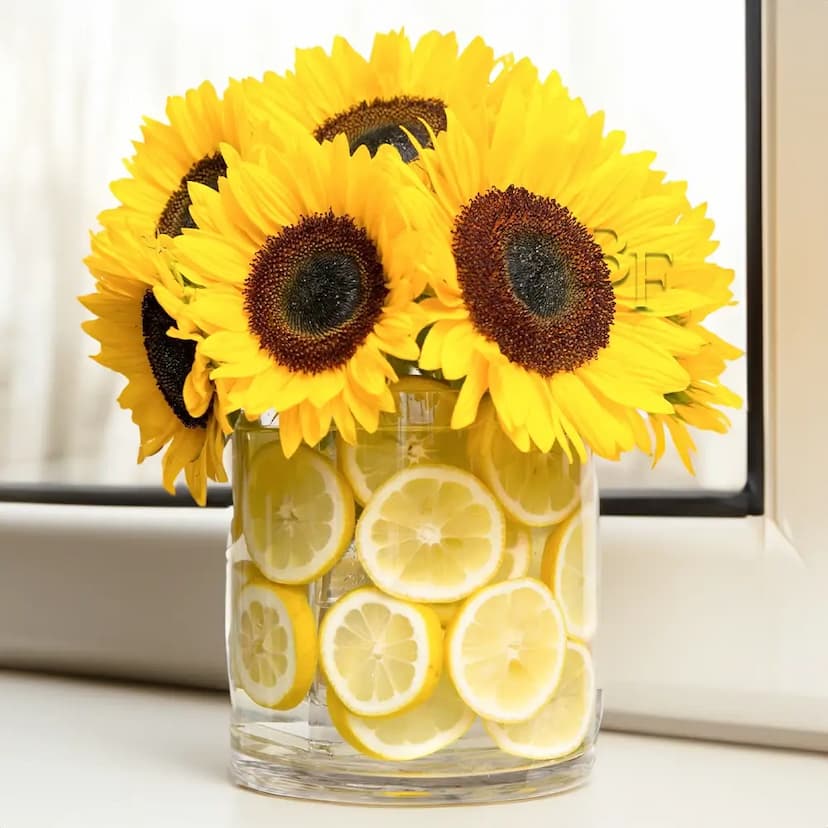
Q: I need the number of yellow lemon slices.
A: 11